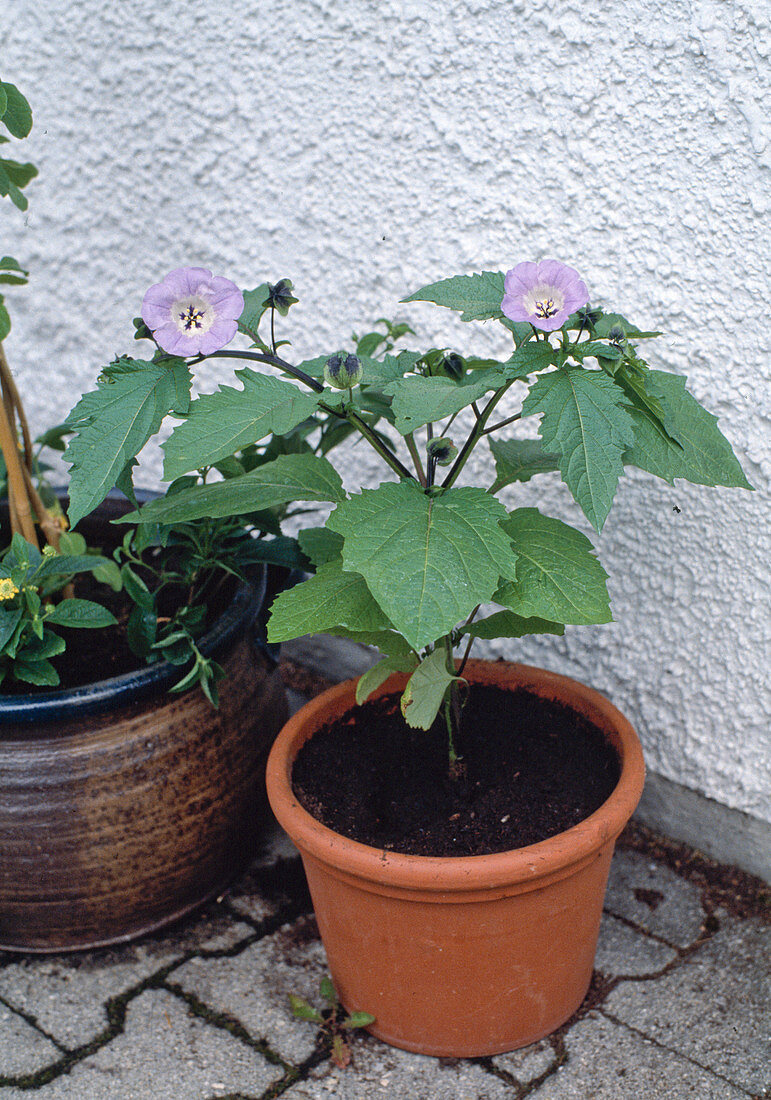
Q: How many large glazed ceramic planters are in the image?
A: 1